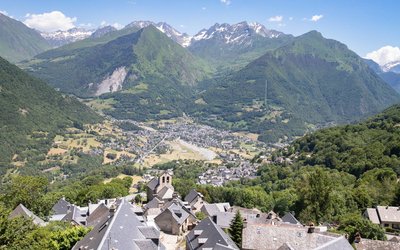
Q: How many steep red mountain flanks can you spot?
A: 0